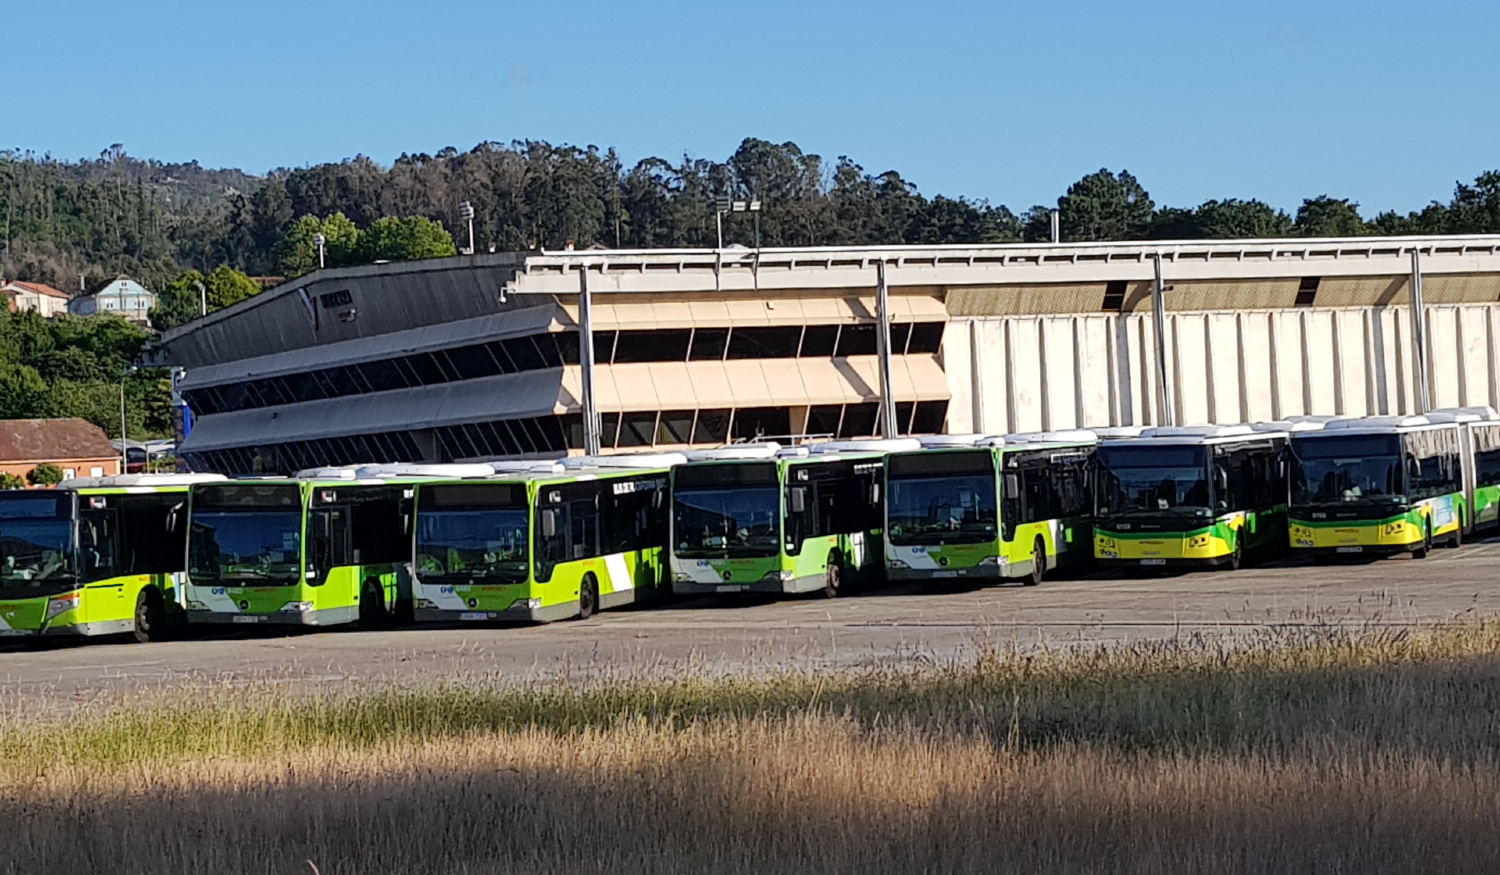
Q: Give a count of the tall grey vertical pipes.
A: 4